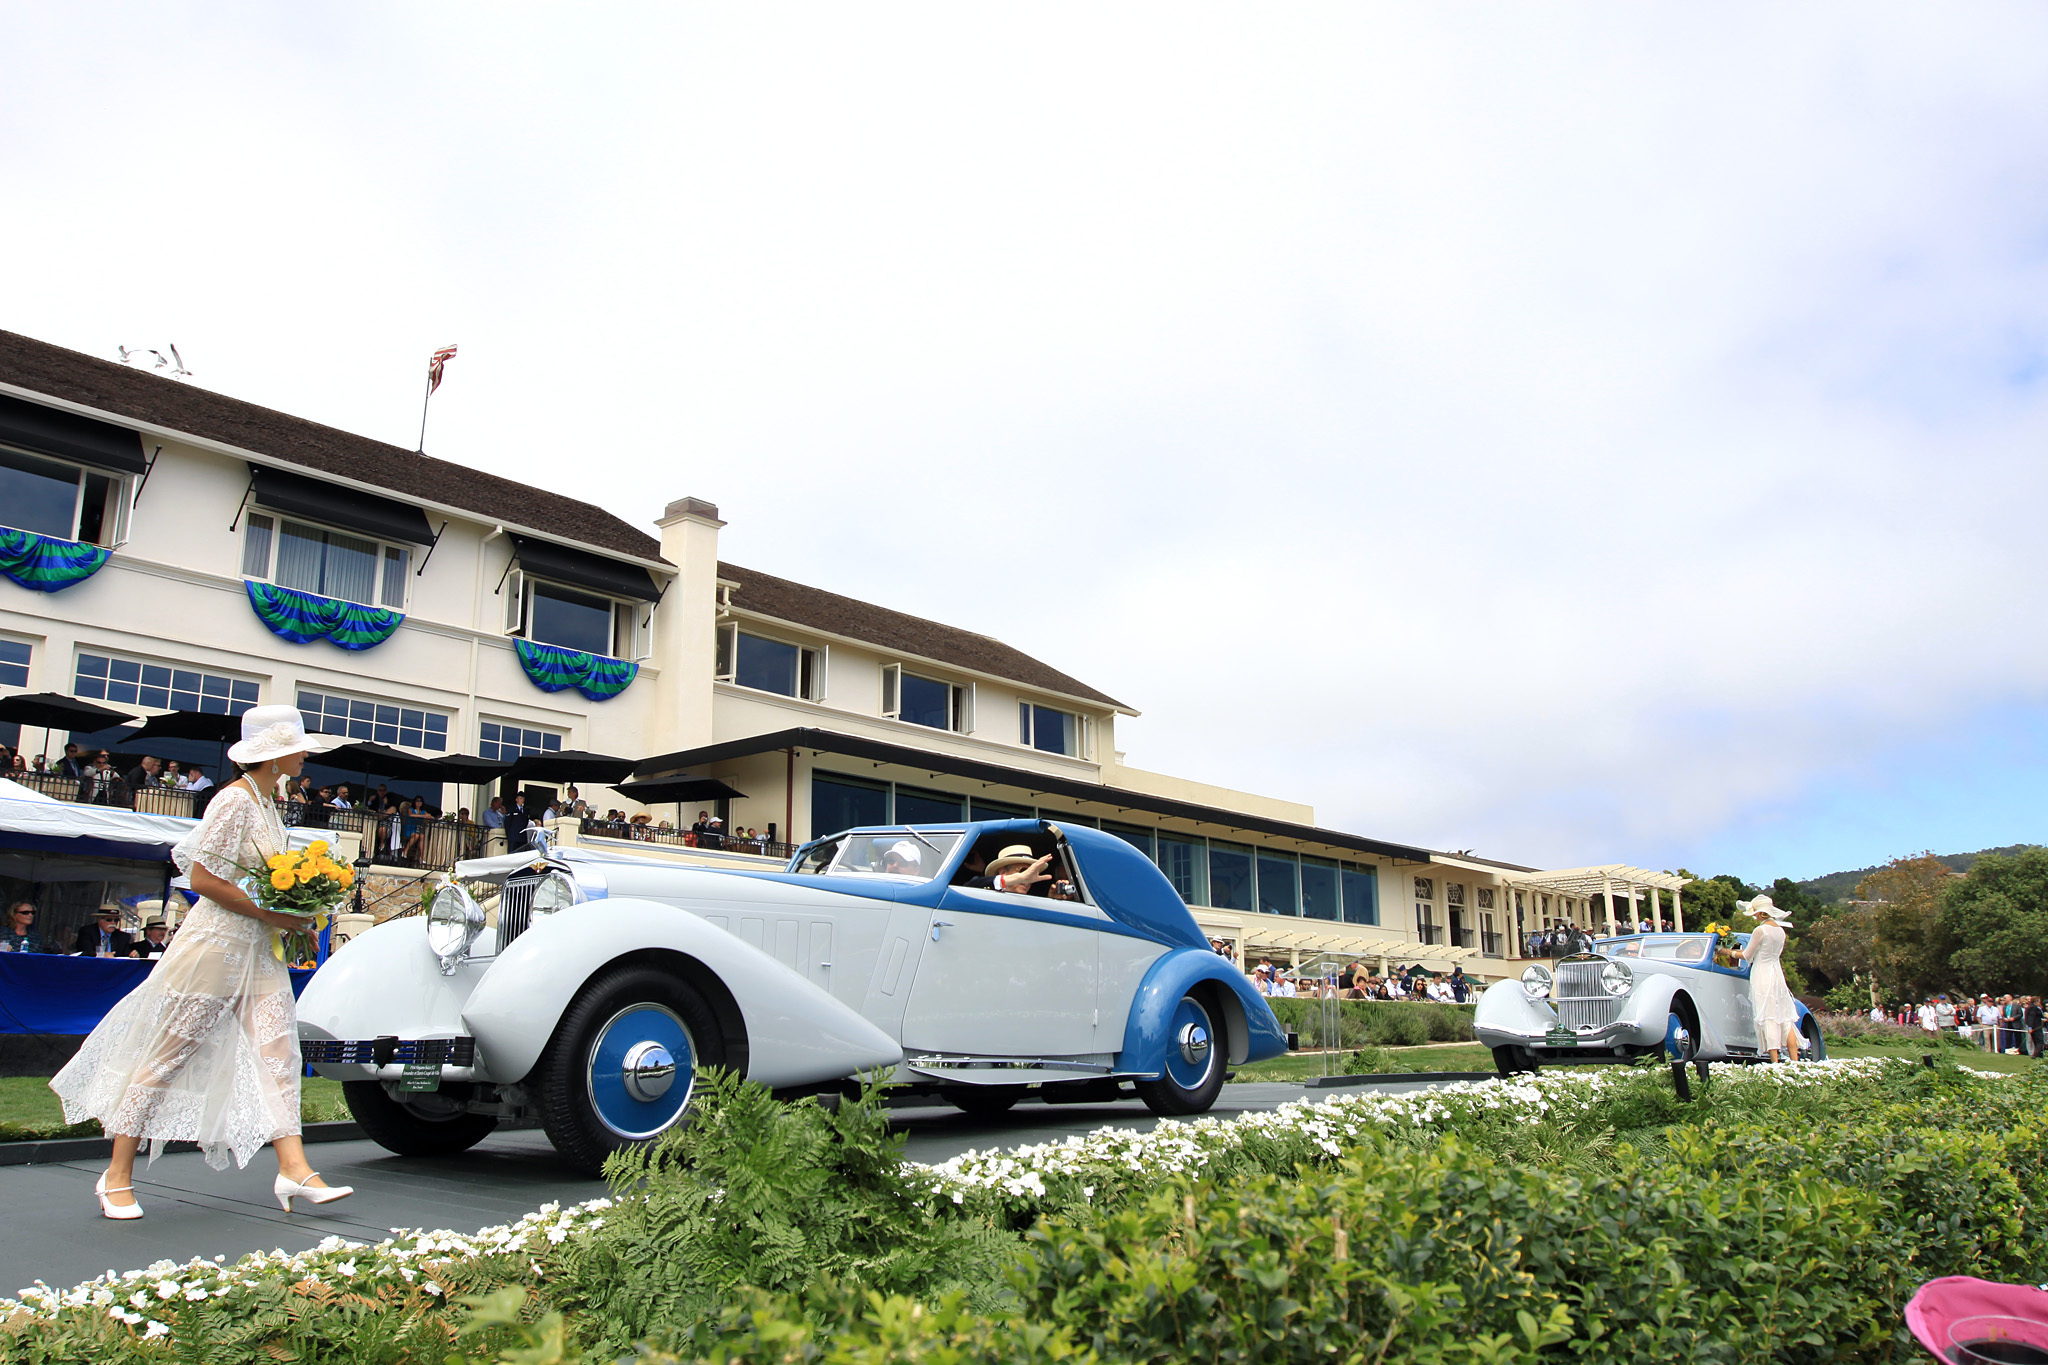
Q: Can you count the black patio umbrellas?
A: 6